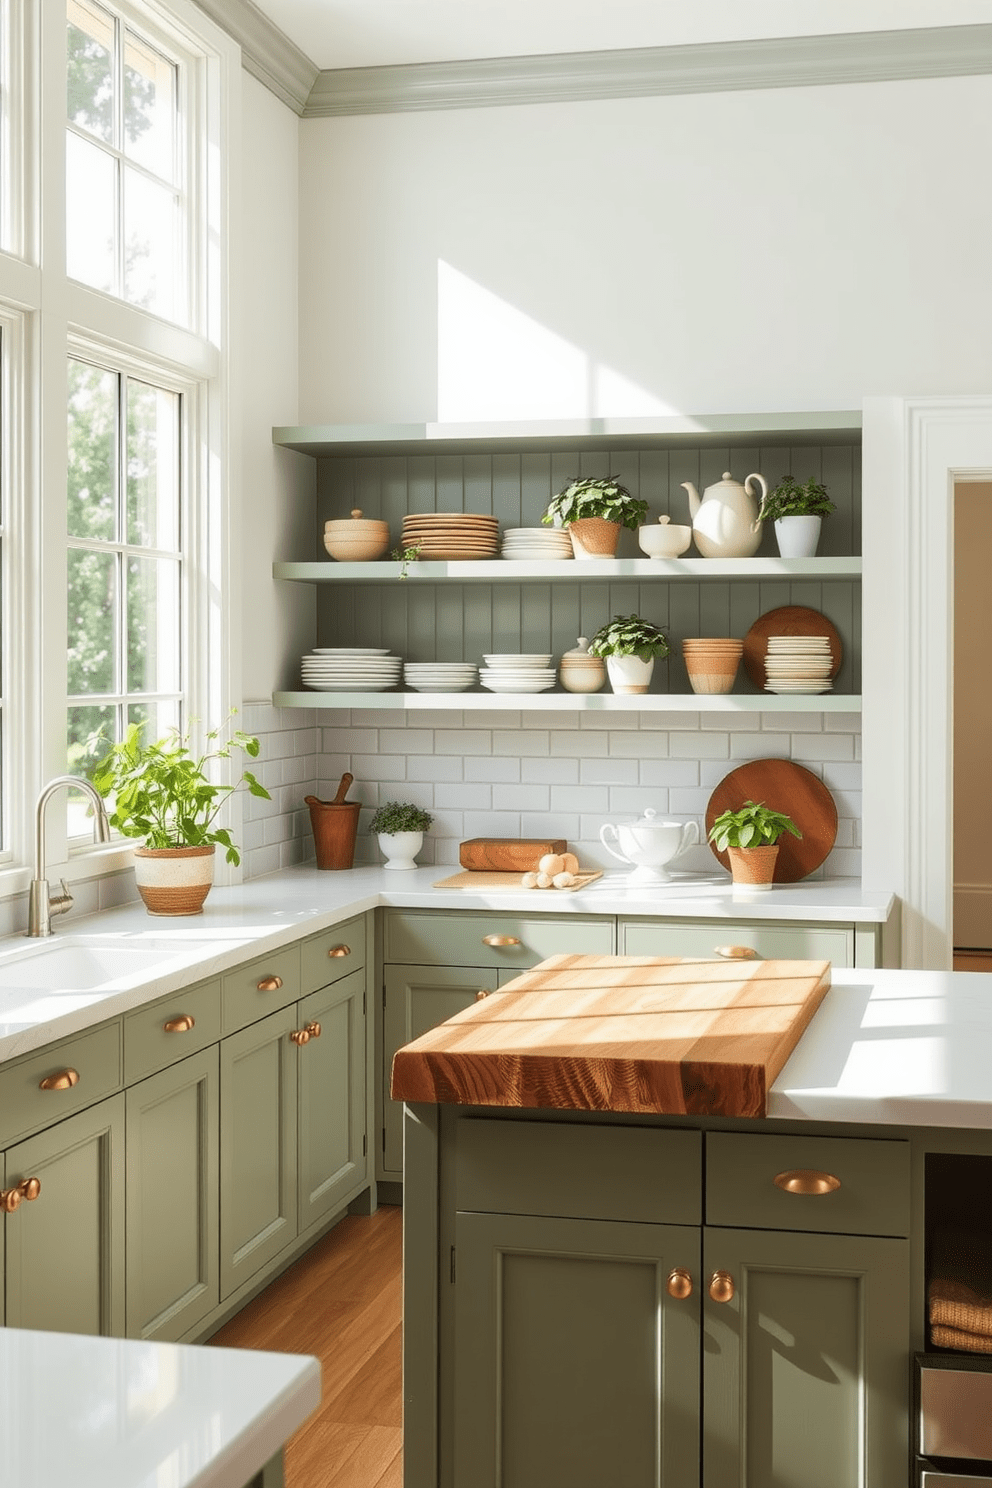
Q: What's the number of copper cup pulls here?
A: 7